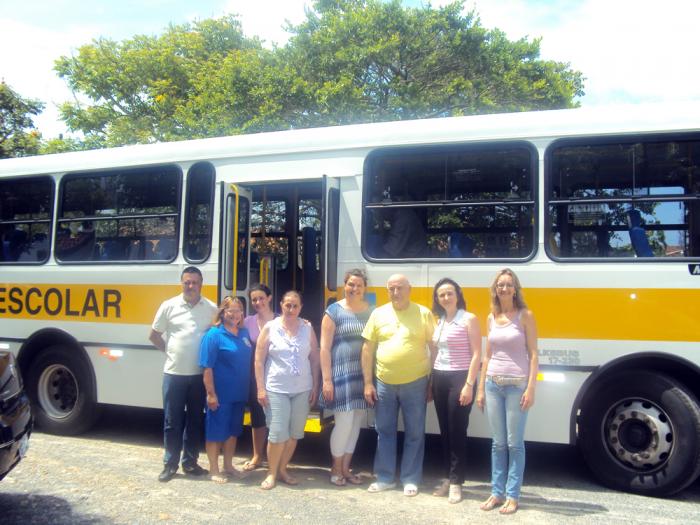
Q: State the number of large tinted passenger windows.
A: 4